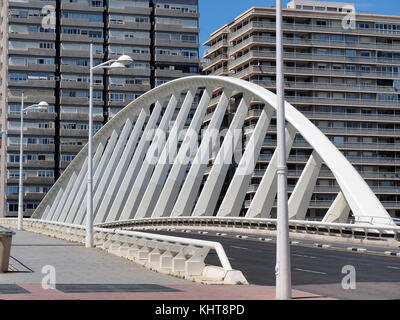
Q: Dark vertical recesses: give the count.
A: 3